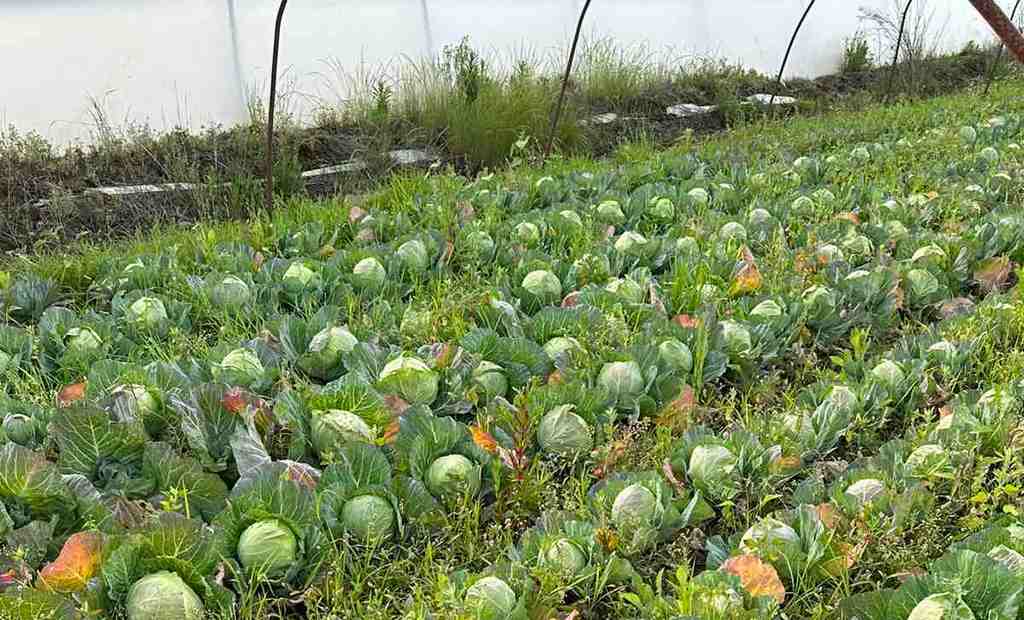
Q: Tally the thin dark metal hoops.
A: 5